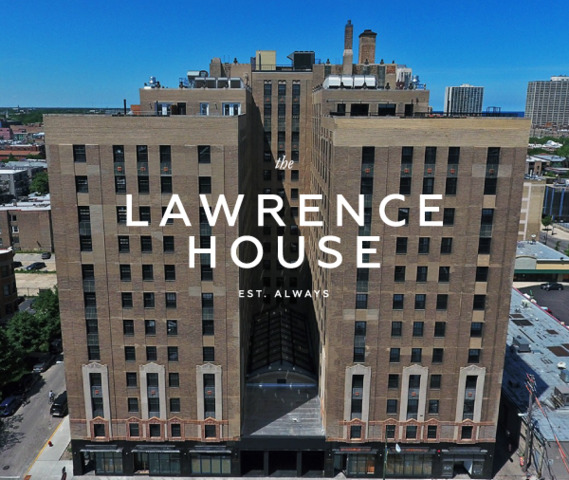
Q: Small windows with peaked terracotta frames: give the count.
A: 10